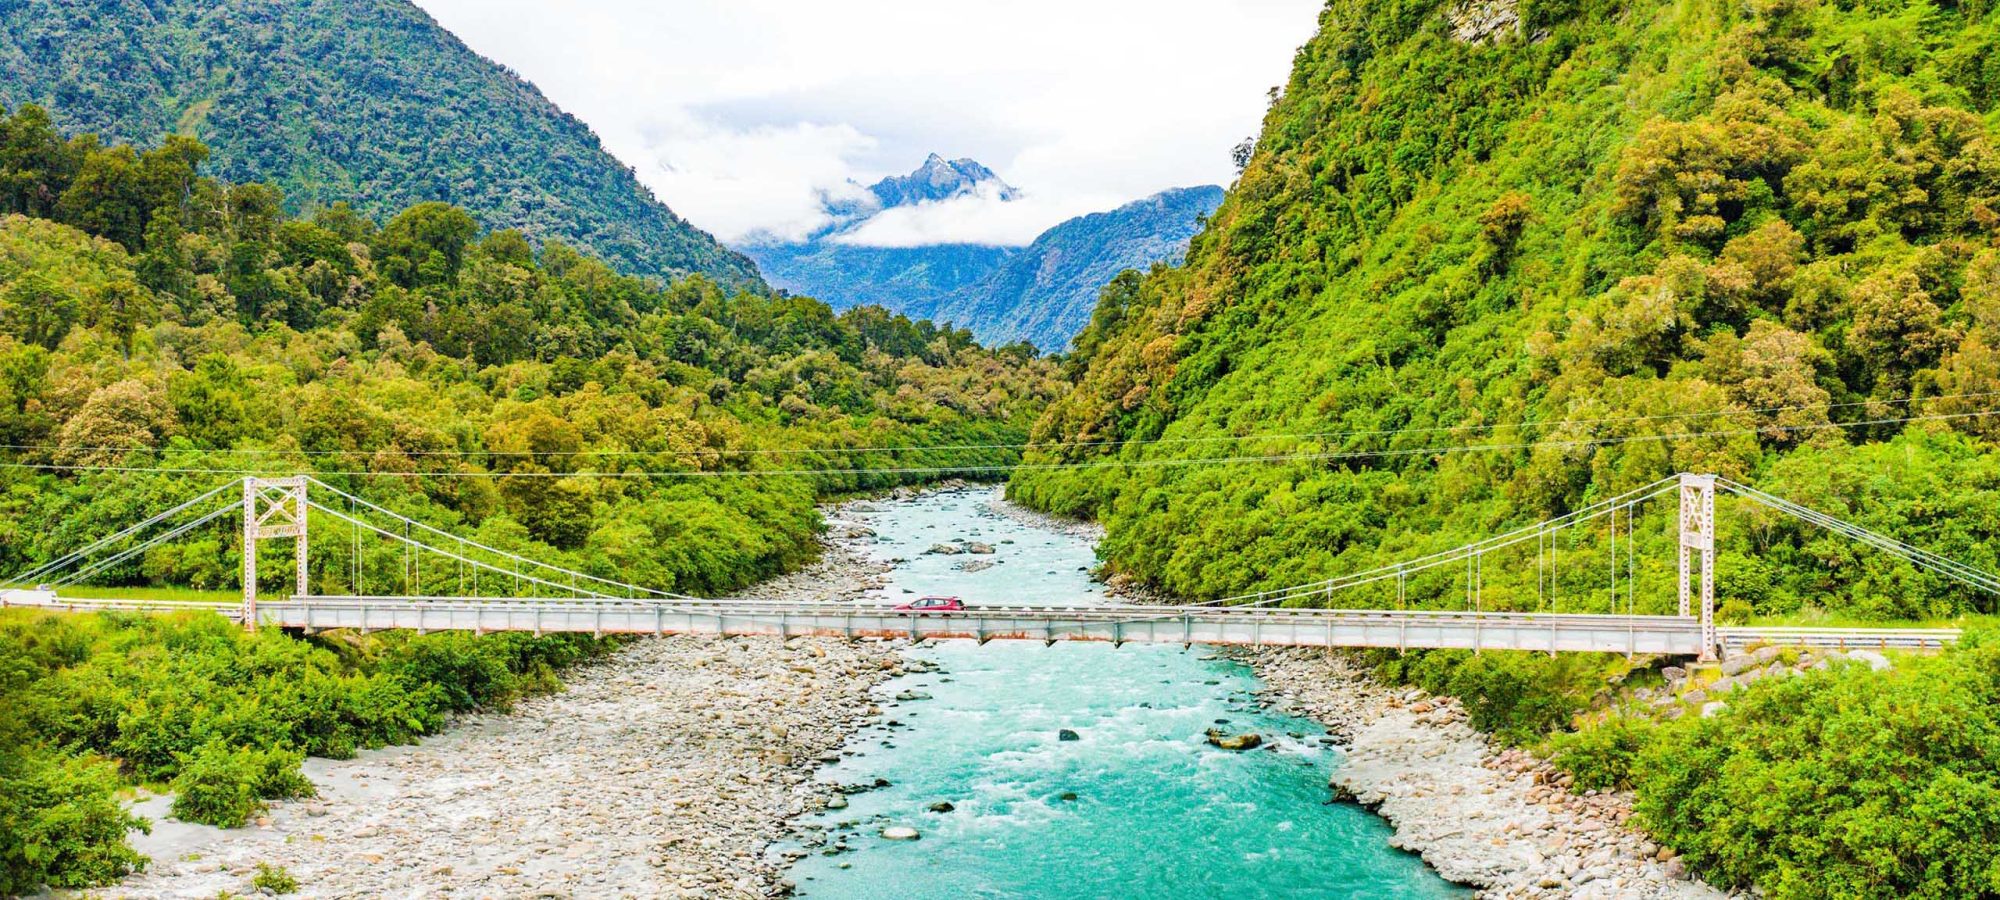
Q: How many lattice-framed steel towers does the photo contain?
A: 2